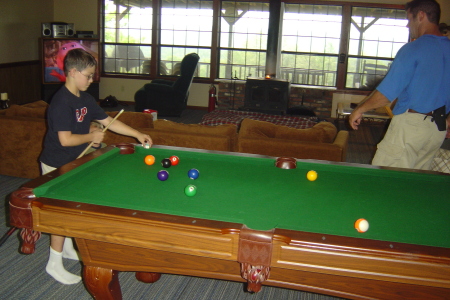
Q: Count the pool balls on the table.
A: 8